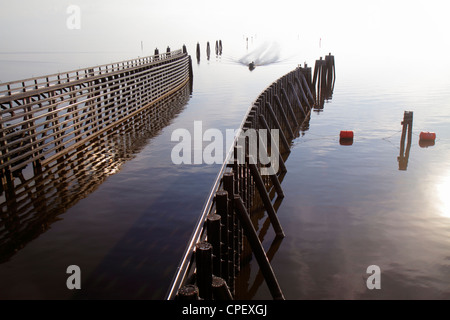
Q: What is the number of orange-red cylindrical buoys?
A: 2